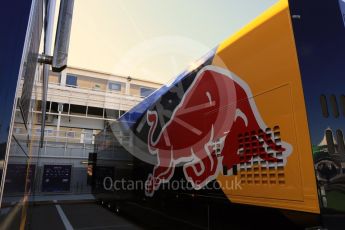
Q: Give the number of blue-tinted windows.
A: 3